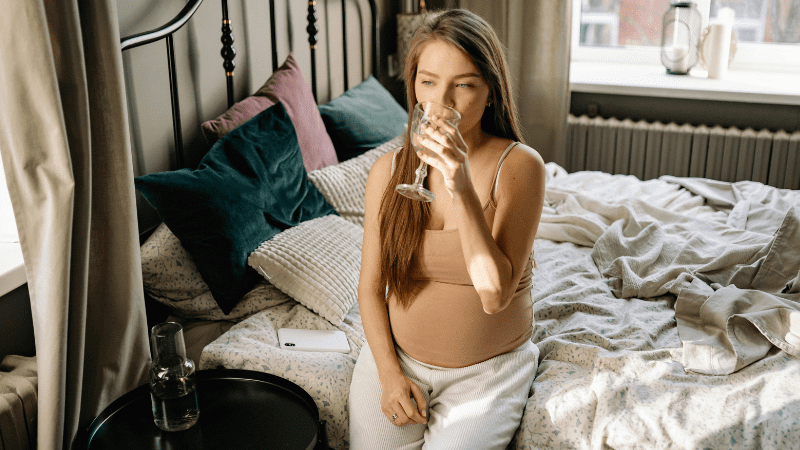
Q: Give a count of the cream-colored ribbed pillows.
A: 2